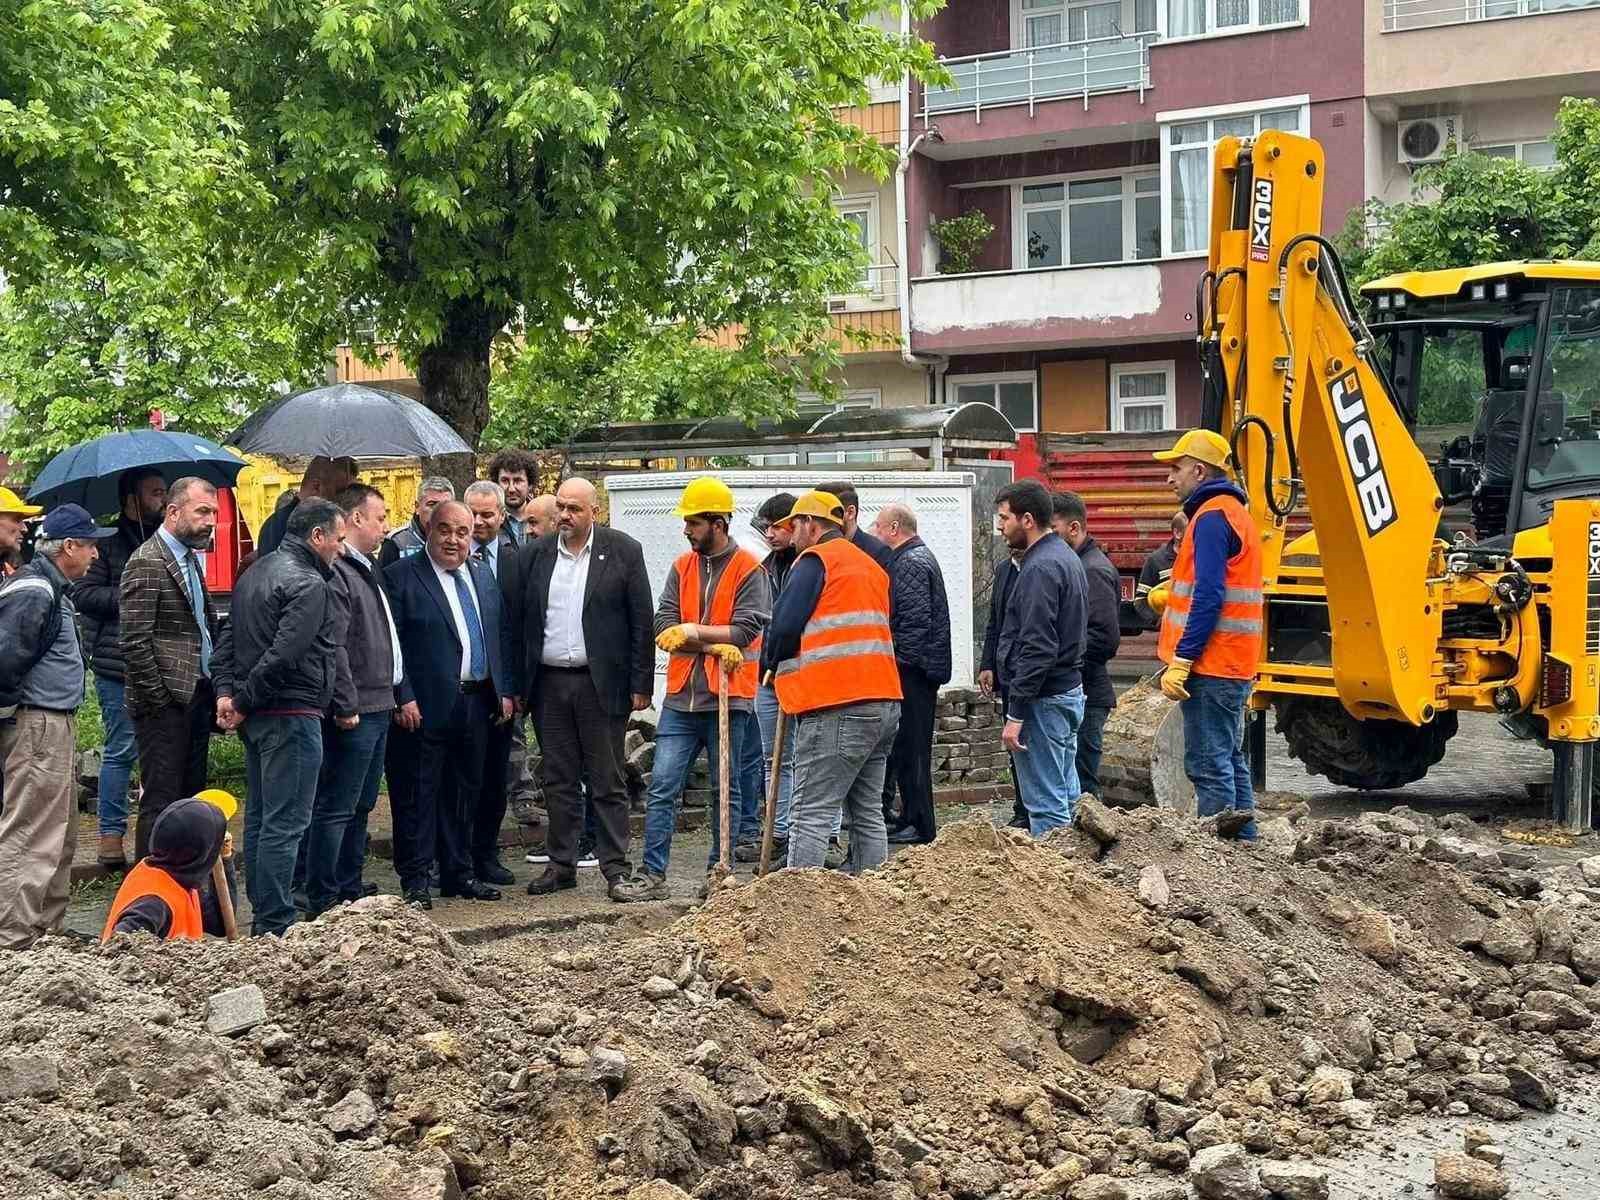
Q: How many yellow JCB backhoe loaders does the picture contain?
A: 1